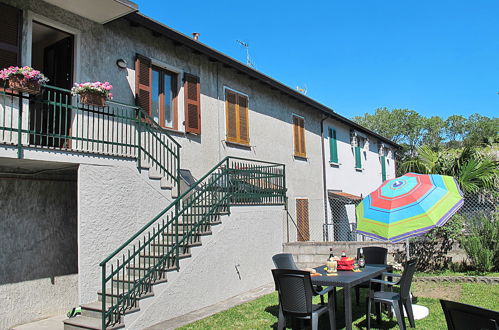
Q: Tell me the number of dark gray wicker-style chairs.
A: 5